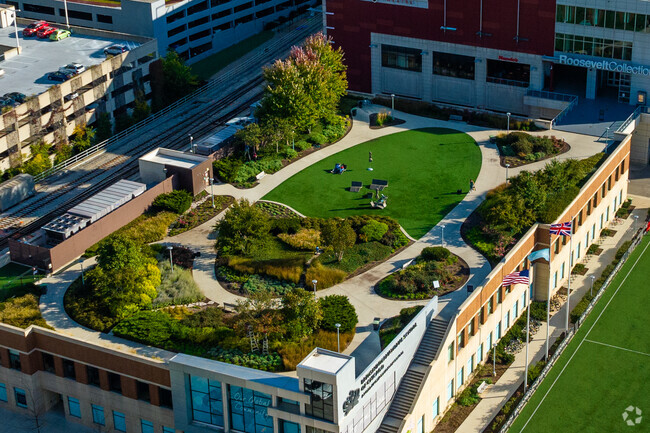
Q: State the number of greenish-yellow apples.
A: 0